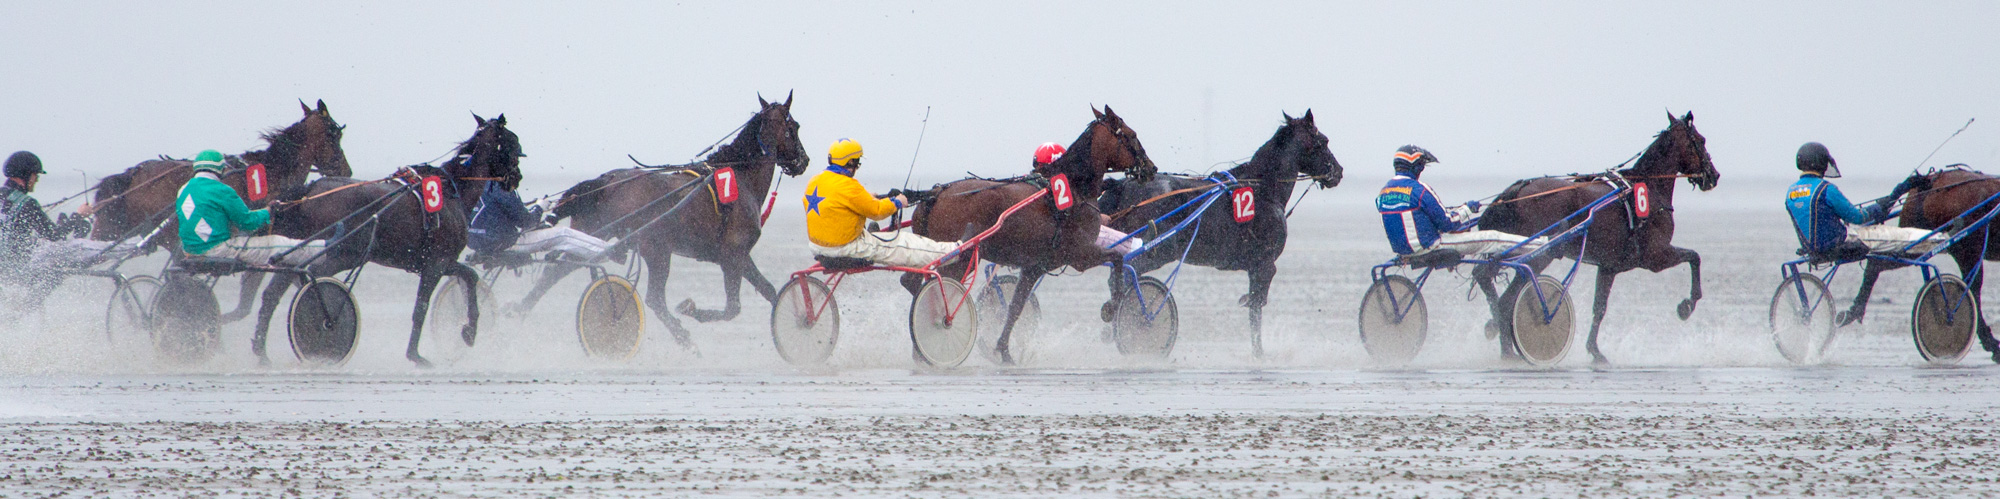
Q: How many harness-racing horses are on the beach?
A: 7